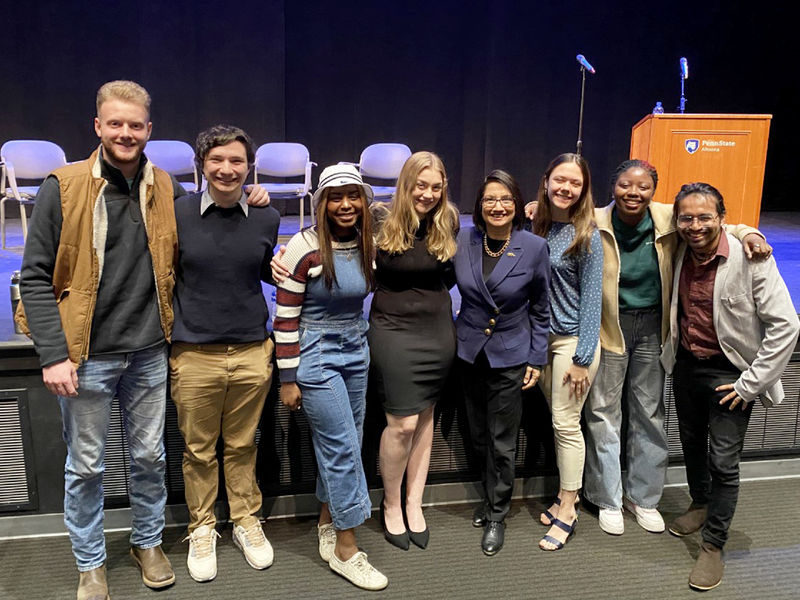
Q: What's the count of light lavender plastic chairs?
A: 4